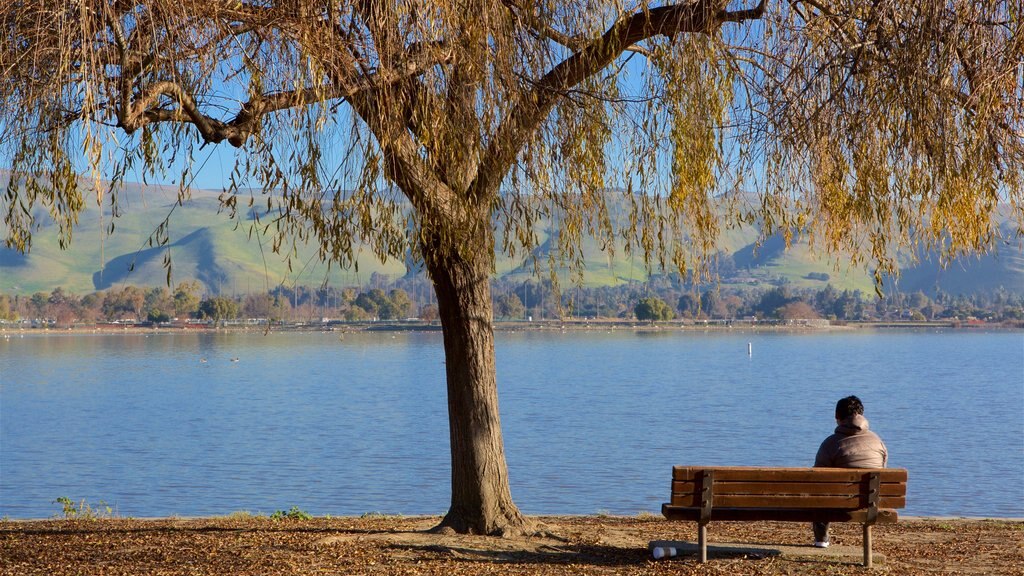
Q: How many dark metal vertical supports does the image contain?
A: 2